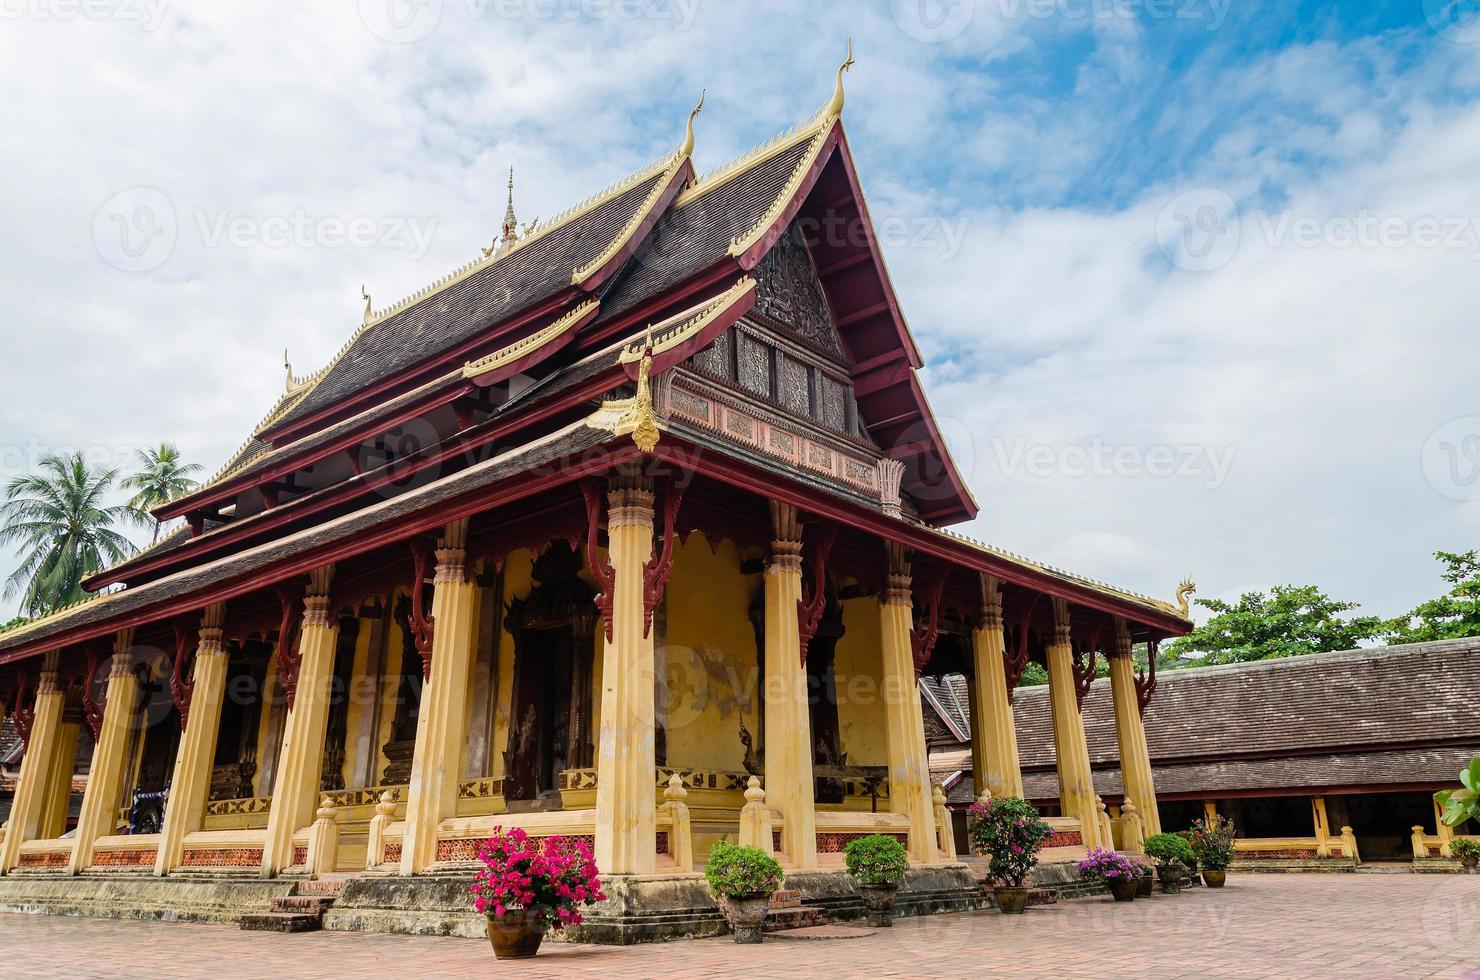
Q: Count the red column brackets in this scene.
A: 12